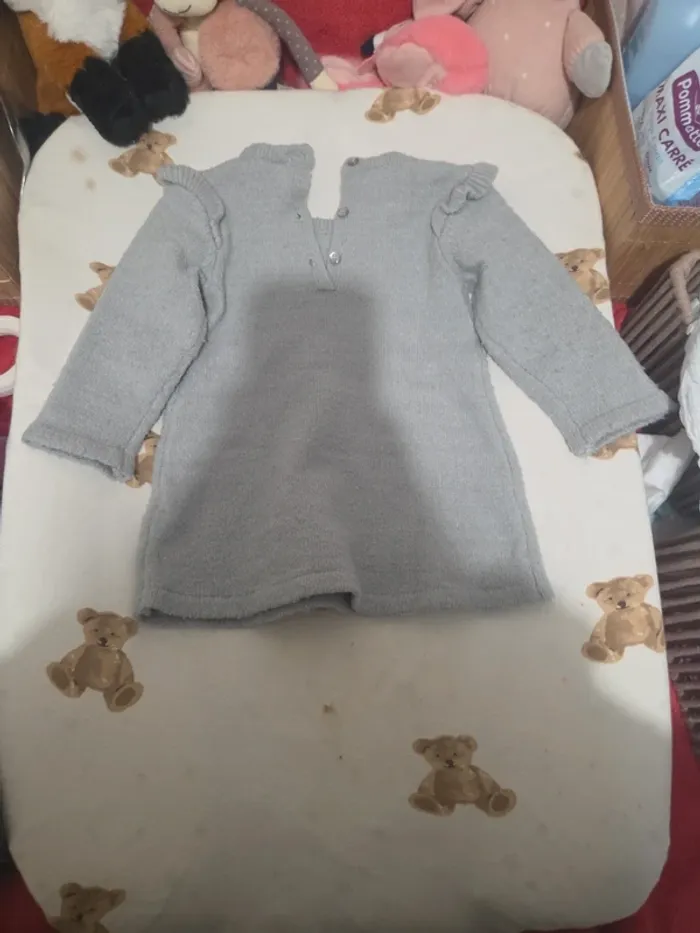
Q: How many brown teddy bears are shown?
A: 10